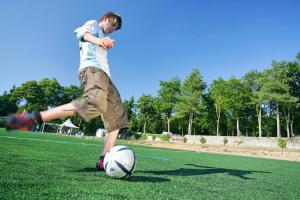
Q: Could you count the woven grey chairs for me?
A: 0